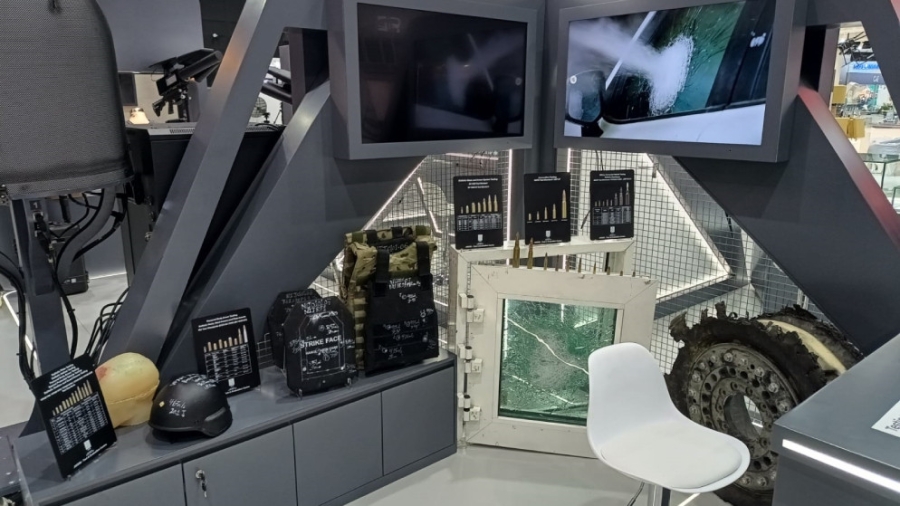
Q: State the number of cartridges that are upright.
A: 10